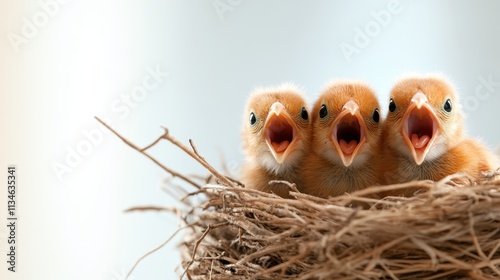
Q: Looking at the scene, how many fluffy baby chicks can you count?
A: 3